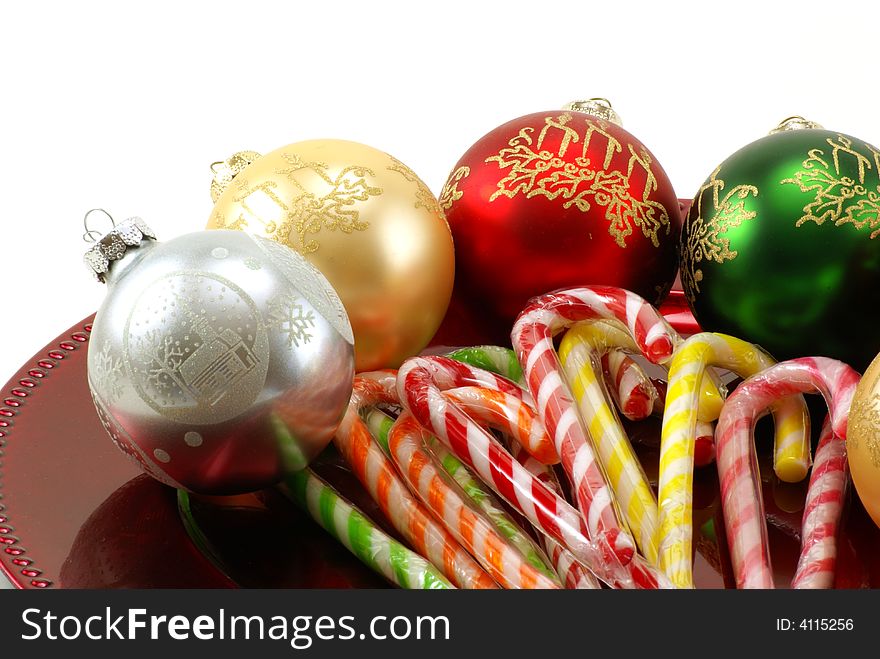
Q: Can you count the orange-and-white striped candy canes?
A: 2